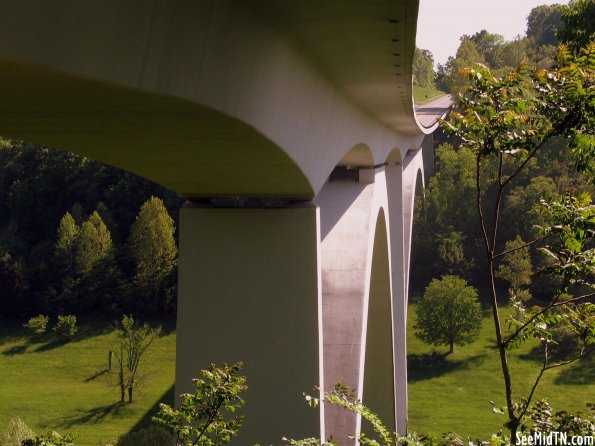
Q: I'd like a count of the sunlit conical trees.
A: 3